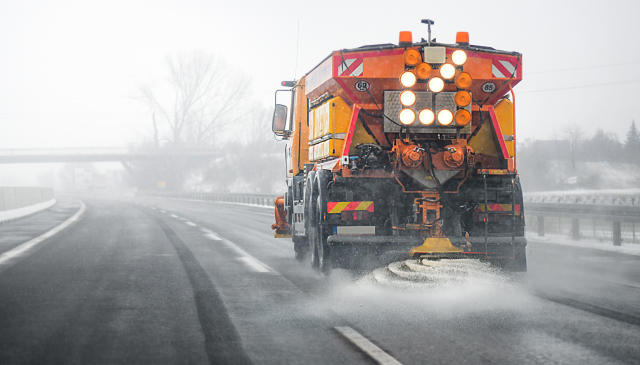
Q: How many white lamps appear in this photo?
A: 8